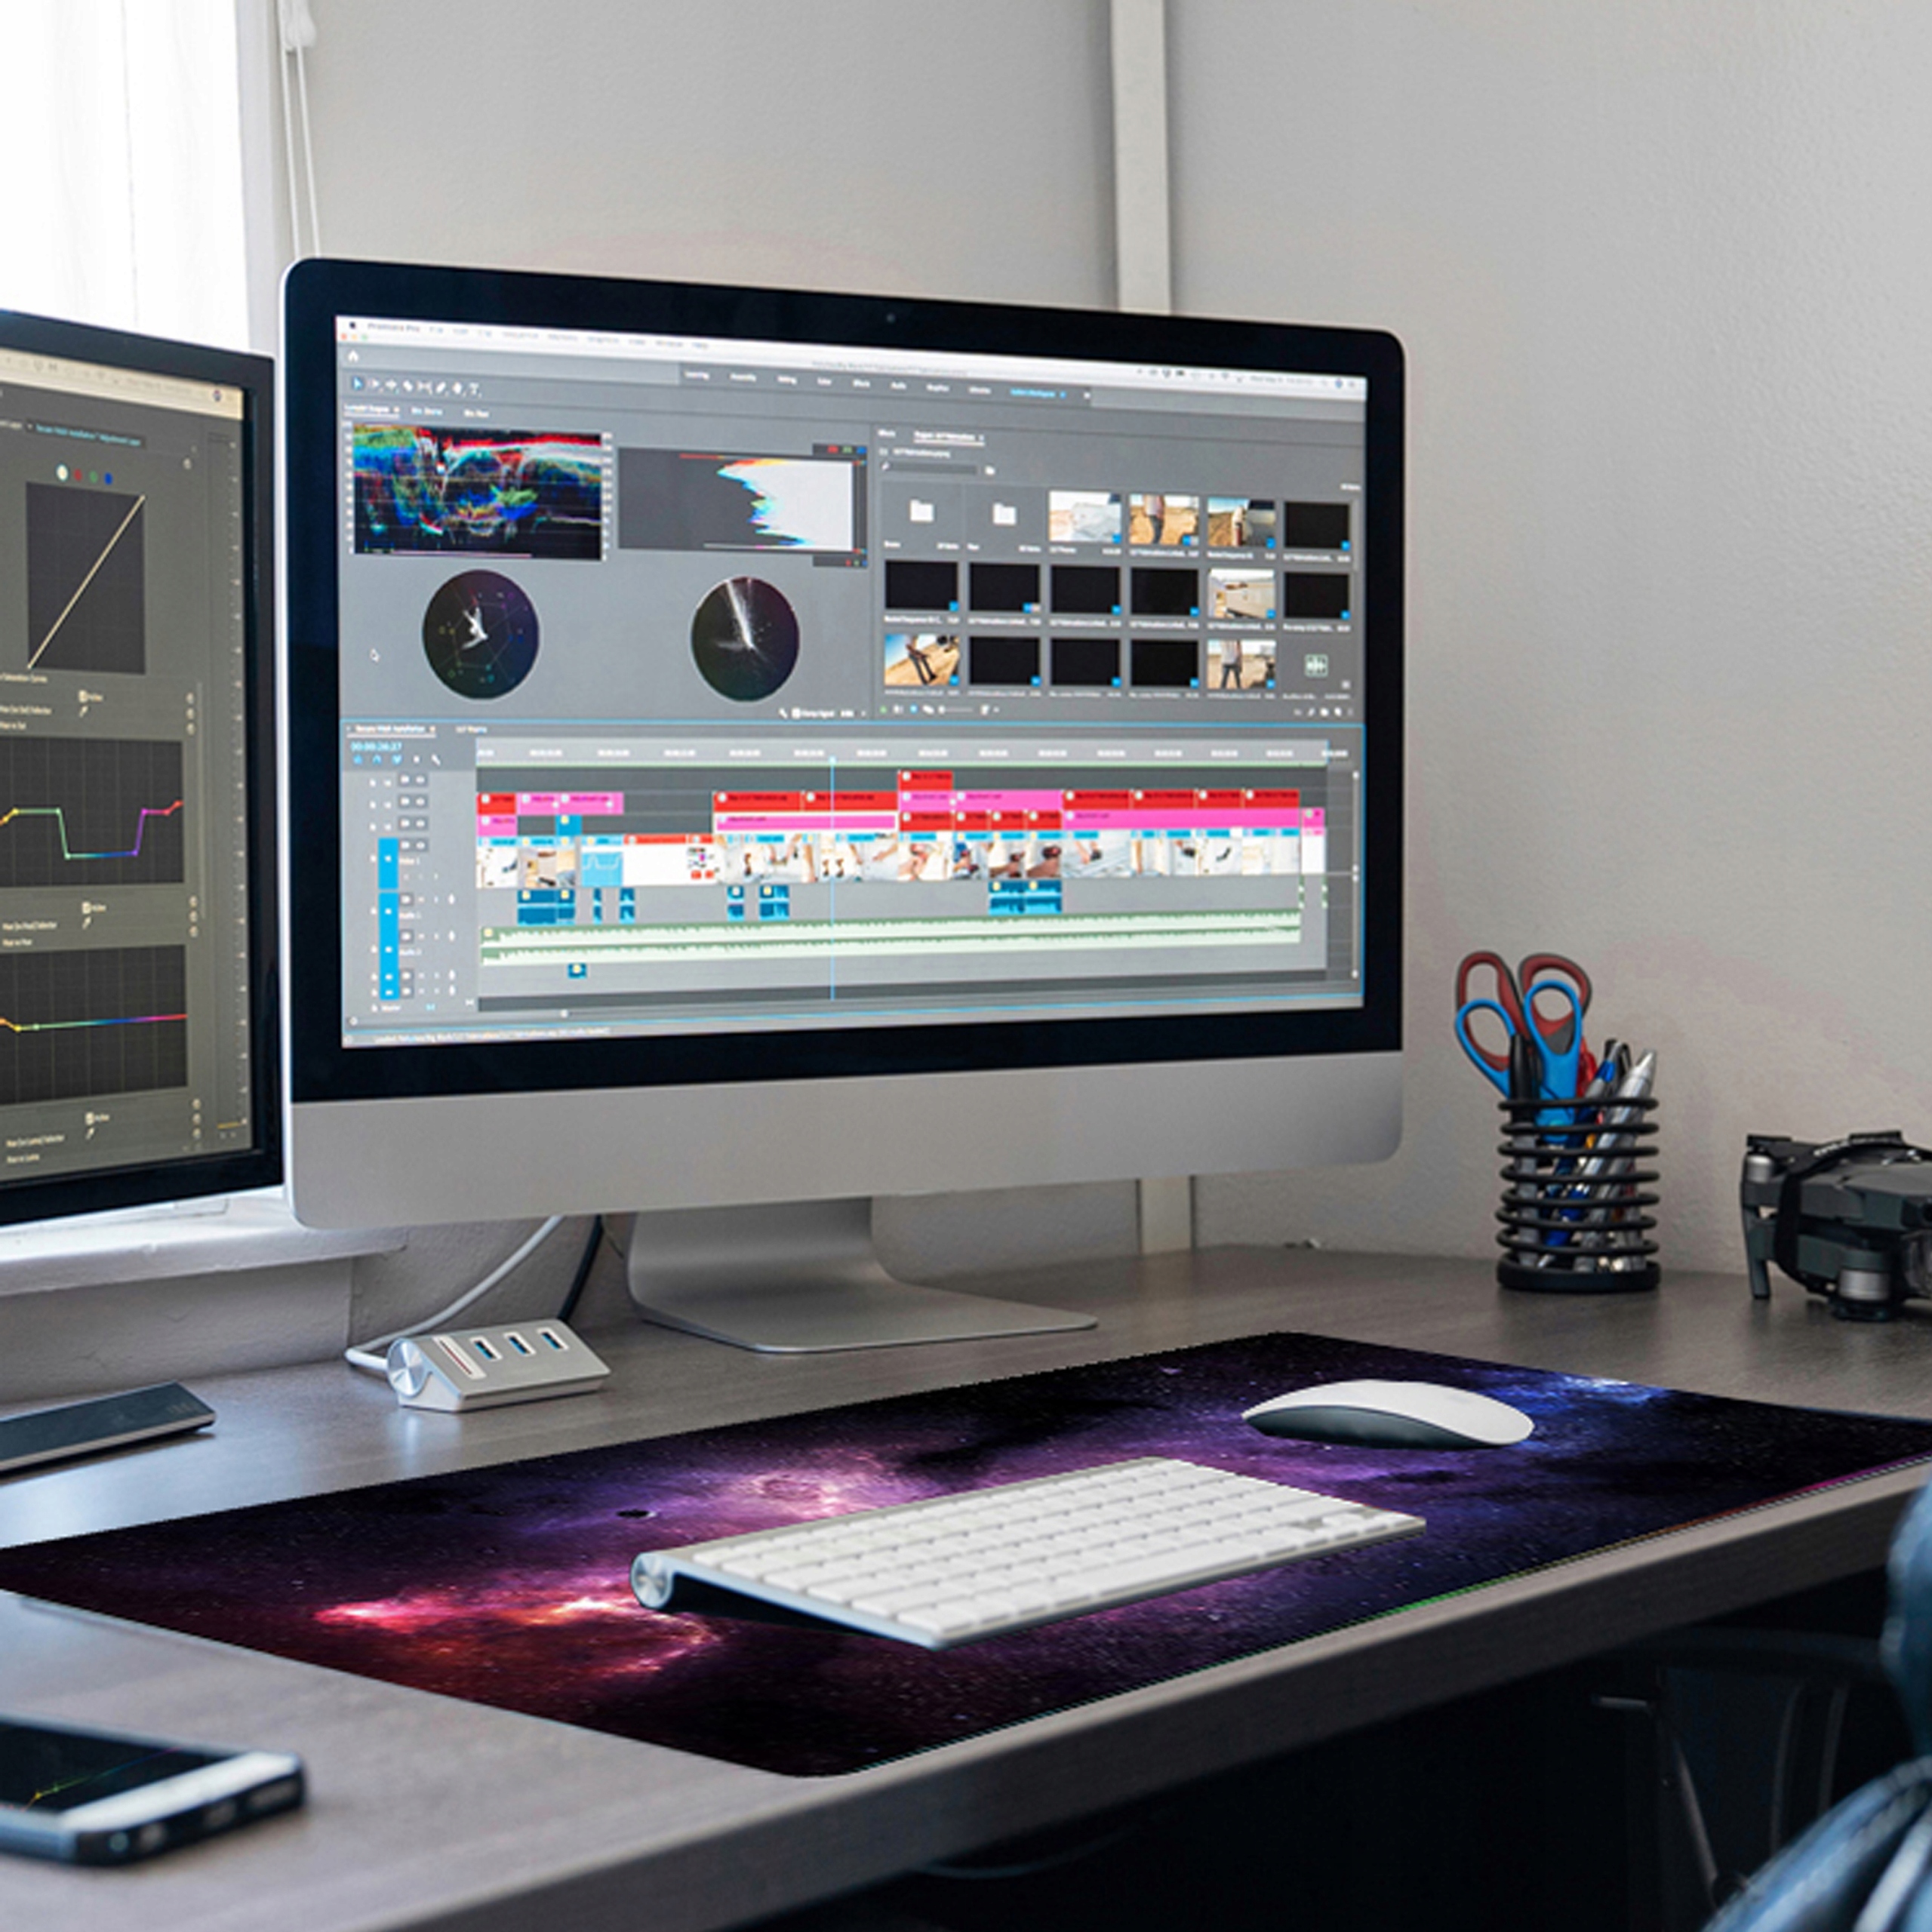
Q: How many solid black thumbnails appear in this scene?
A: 9